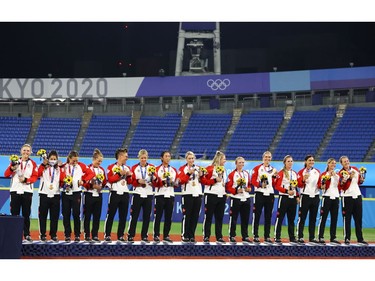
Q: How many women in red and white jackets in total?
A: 15